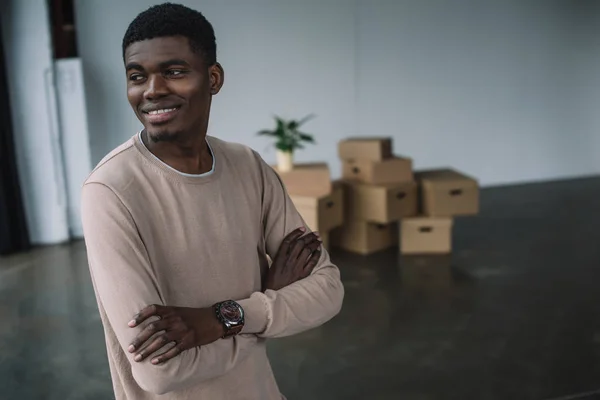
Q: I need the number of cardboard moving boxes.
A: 9